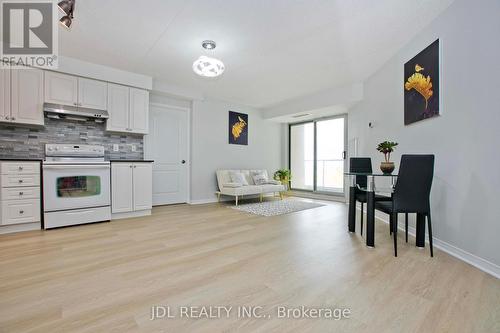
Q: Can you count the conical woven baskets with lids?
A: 0